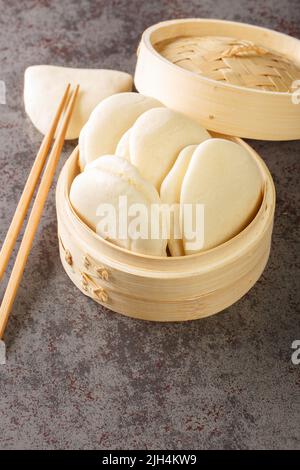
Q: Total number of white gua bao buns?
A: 5